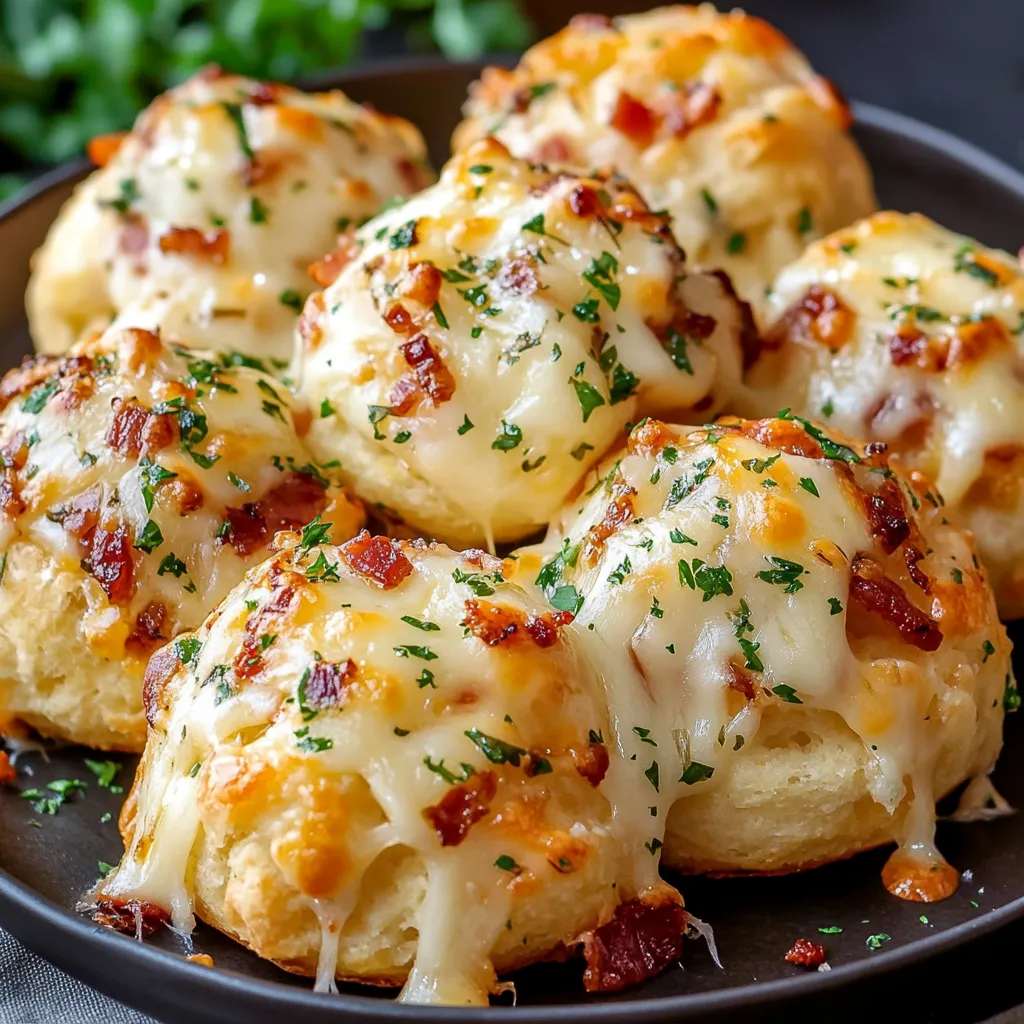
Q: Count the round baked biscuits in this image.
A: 7